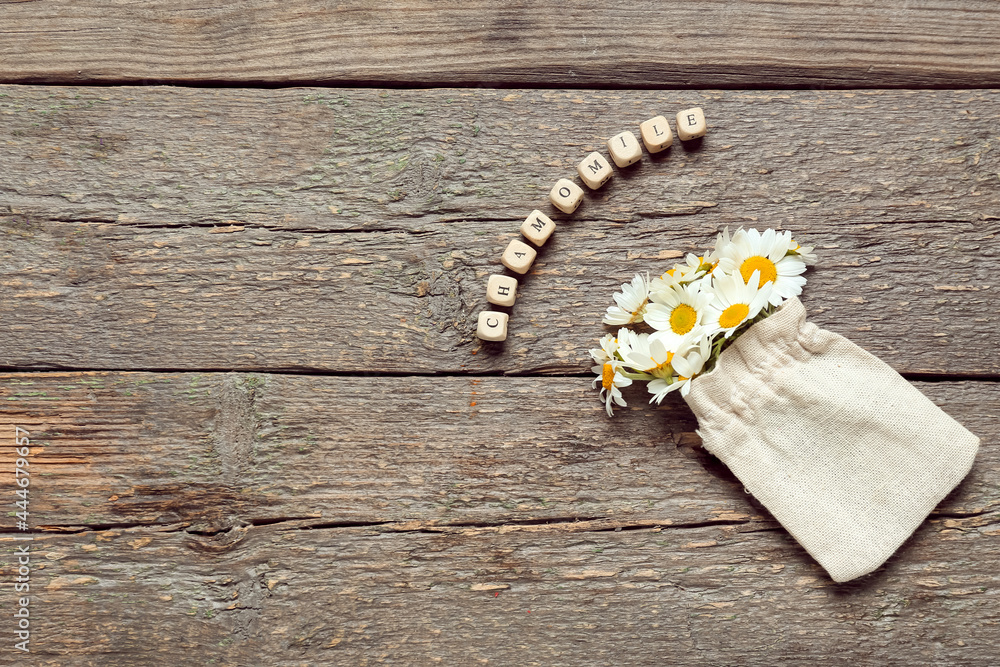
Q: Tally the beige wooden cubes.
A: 9